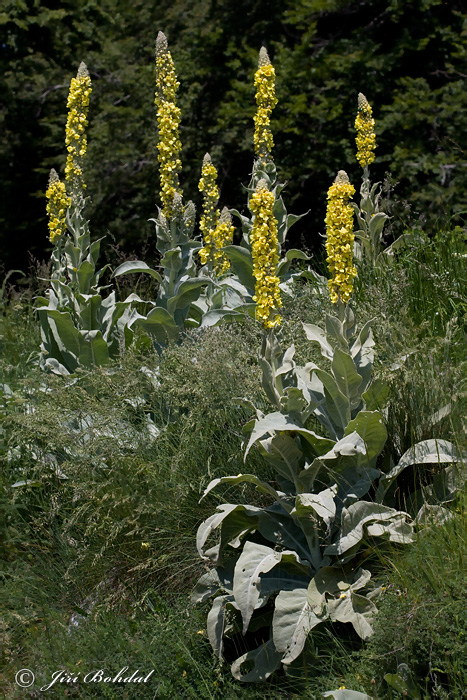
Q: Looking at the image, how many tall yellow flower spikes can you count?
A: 9